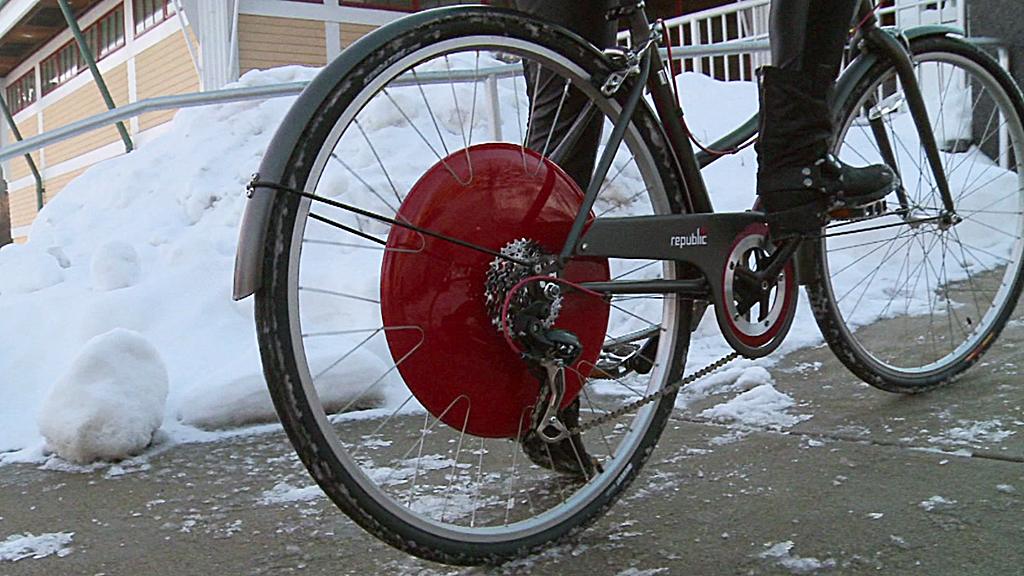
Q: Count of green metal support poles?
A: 2